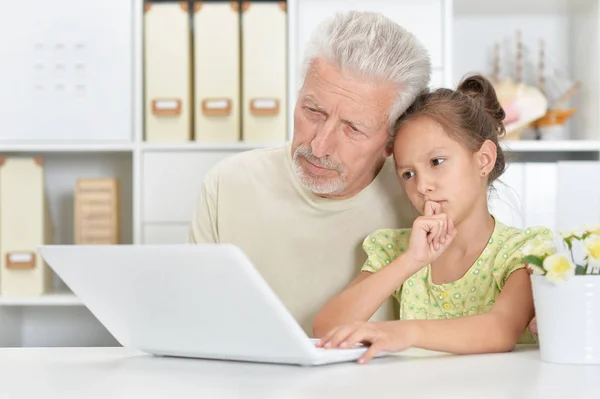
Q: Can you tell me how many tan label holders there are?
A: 4